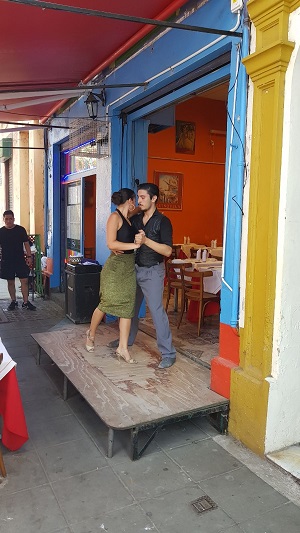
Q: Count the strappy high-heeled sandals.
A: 2